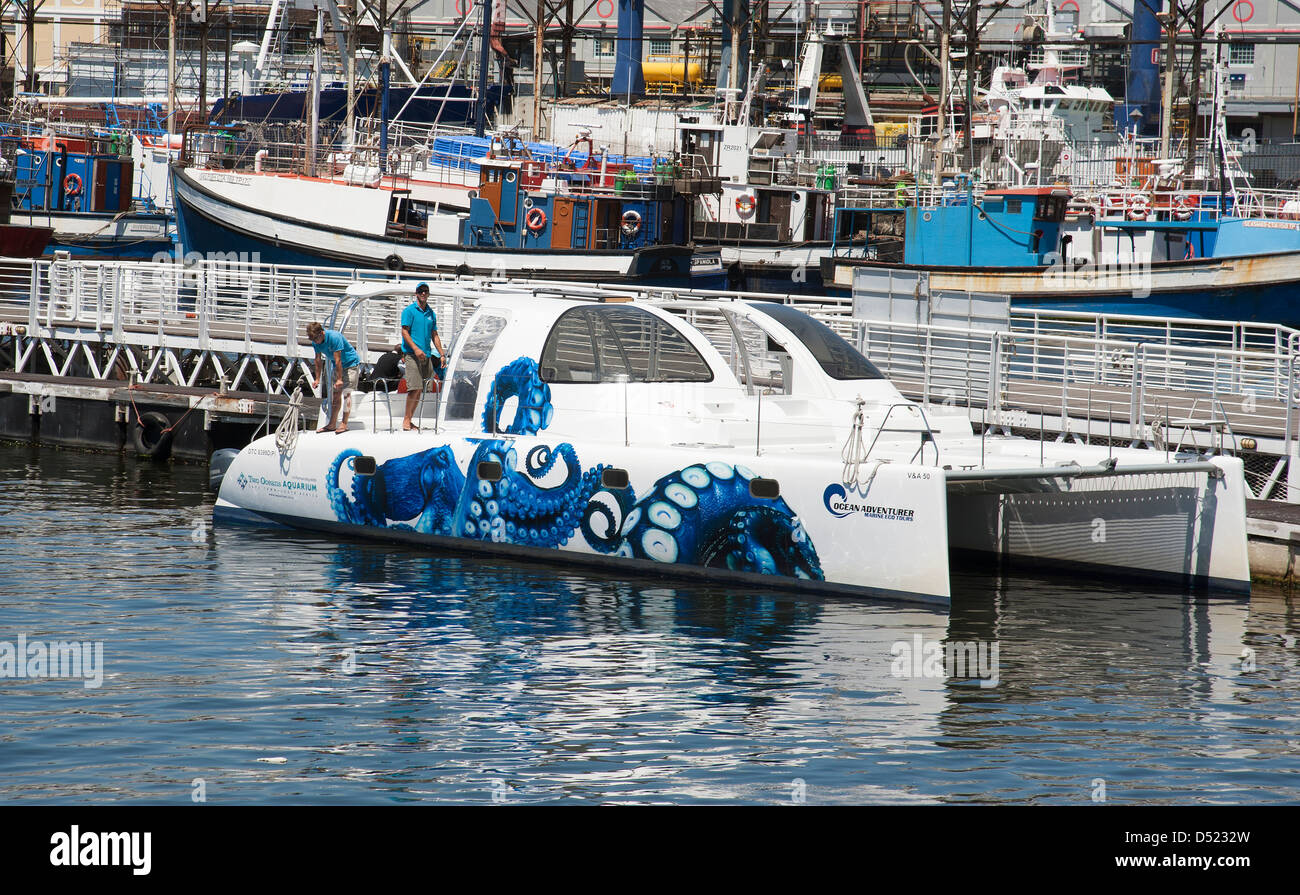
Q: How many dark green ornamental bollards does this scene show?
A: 0